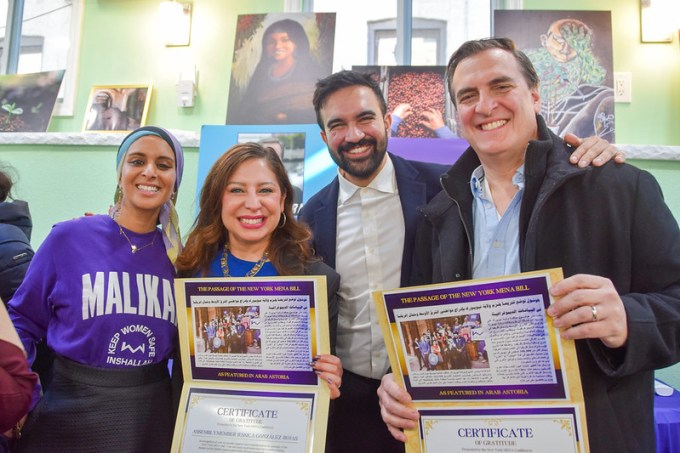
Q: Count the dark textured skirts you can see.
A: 1